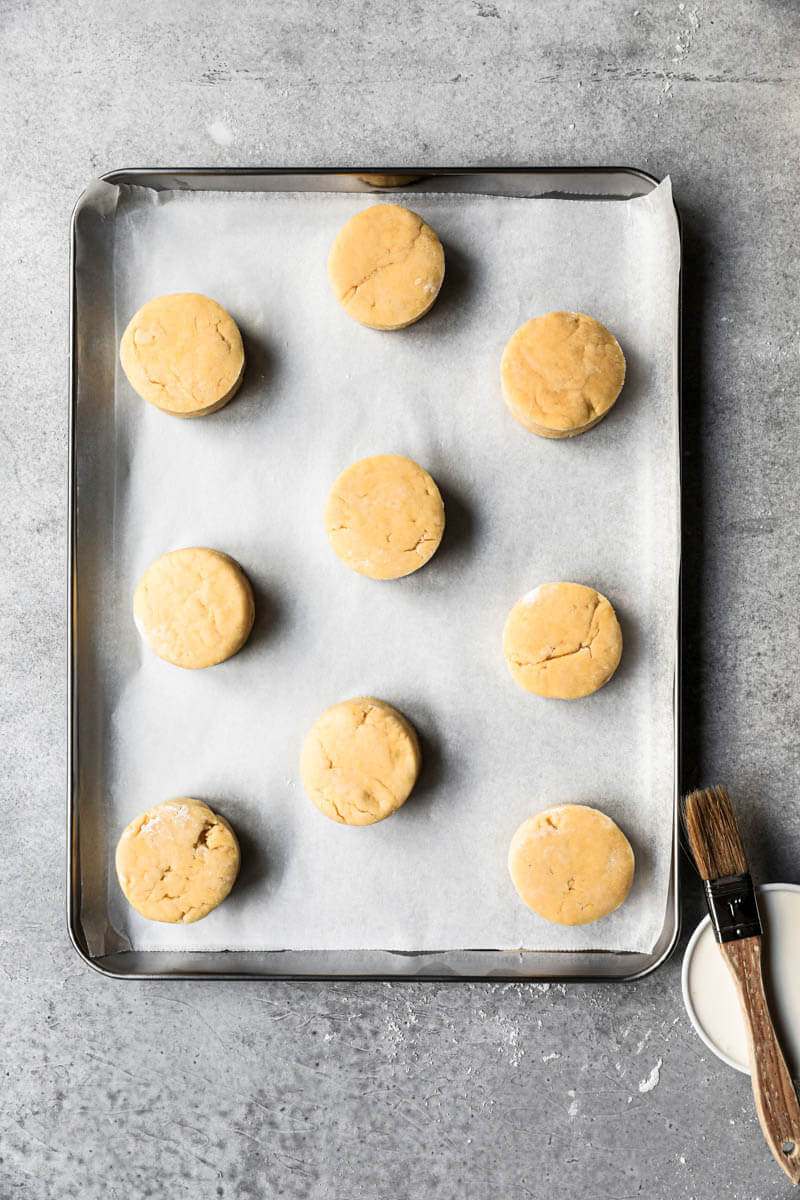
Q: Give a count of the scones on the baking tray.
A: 9